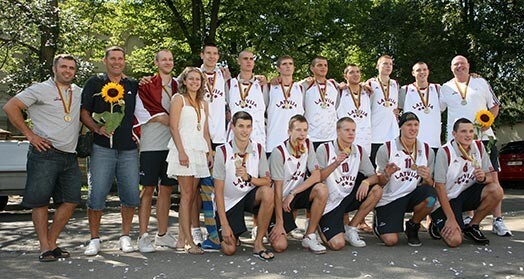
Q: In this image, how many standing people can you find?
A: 12